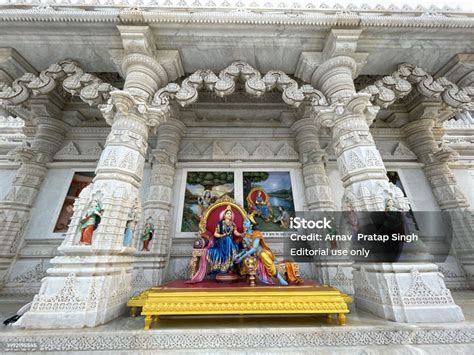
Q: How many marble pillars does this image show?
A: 6